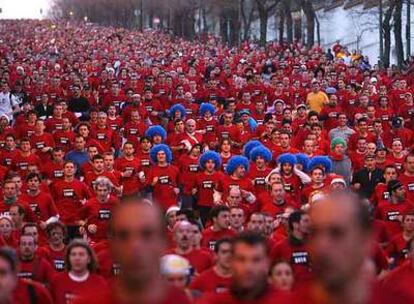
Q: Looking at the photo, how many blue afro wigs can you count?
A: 11